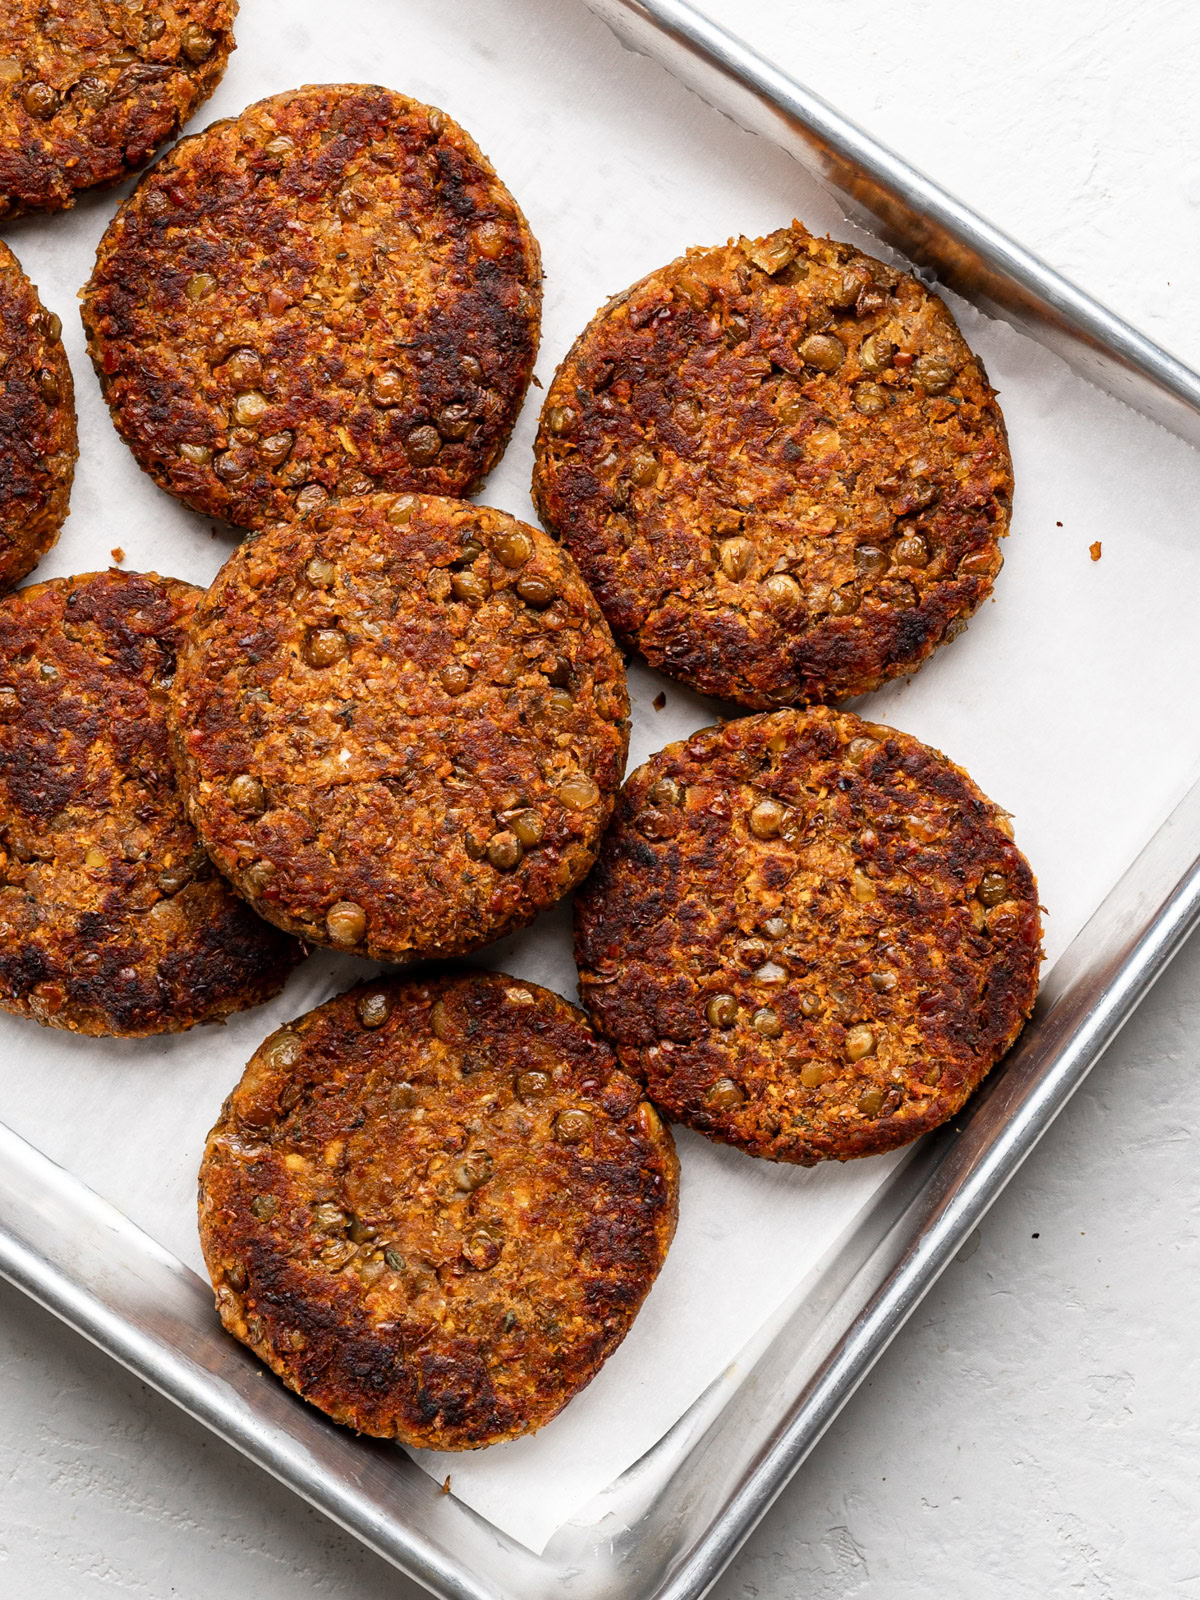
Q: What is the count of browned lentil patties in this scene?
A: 8